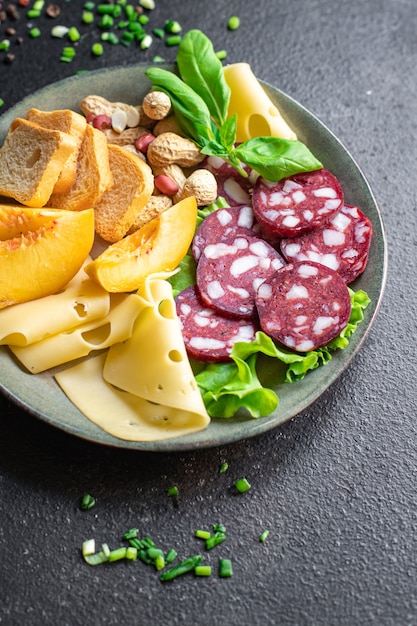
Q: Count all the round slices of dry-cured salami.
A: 7